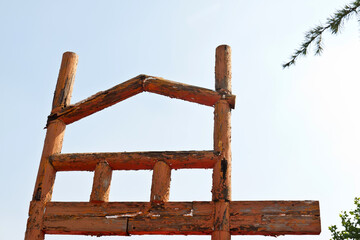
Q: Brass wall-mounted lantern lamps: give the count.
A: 0